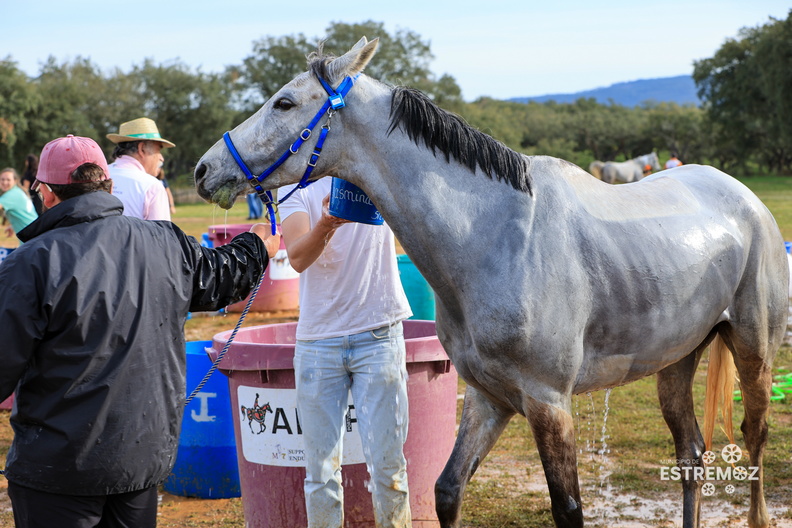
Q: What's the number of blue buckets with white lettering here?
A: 2